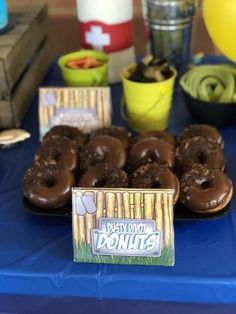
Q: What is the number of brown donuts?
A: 12